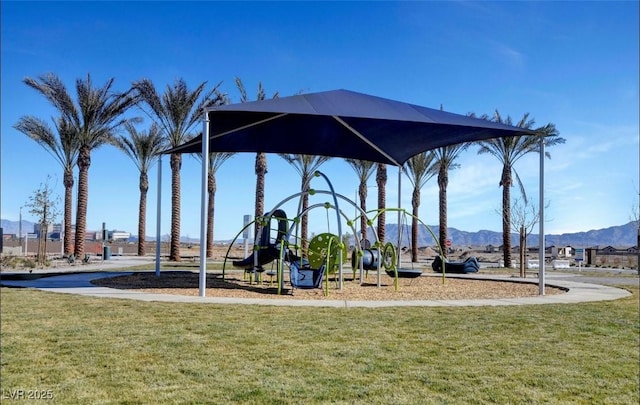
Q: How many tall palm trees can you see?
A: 12